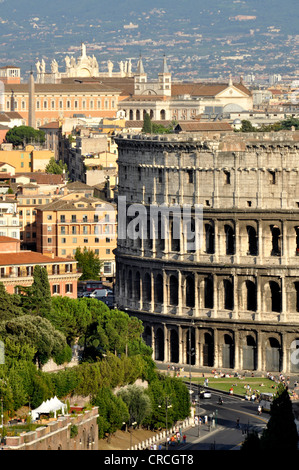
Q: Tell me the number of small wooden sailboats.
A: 0